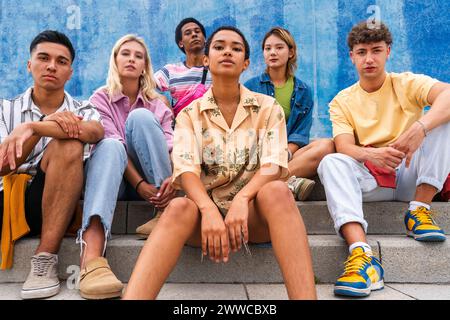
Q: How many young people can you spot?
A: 6